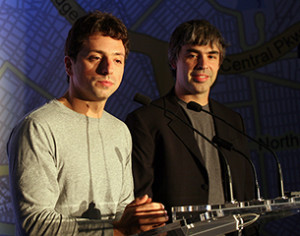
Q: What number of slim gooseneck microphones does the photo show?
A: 3